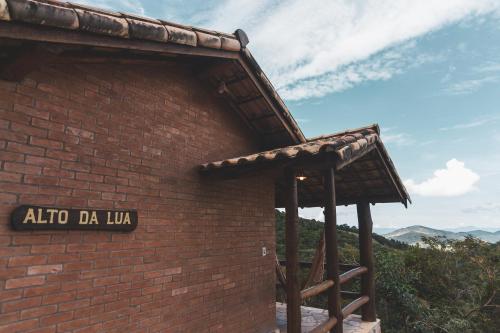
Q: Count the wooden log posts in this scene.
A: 3